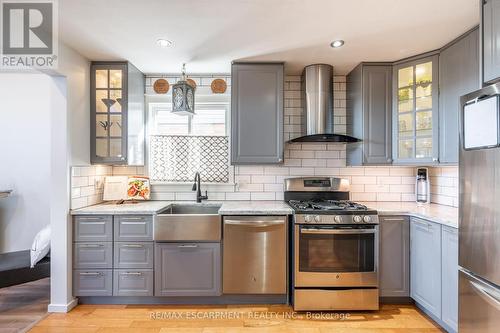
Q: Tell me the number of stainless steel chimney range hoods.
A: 1